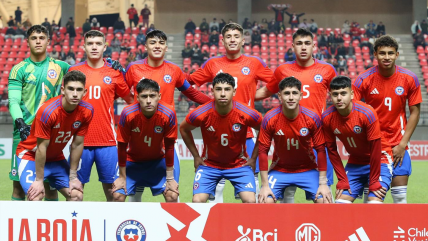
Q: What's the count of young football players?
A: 11